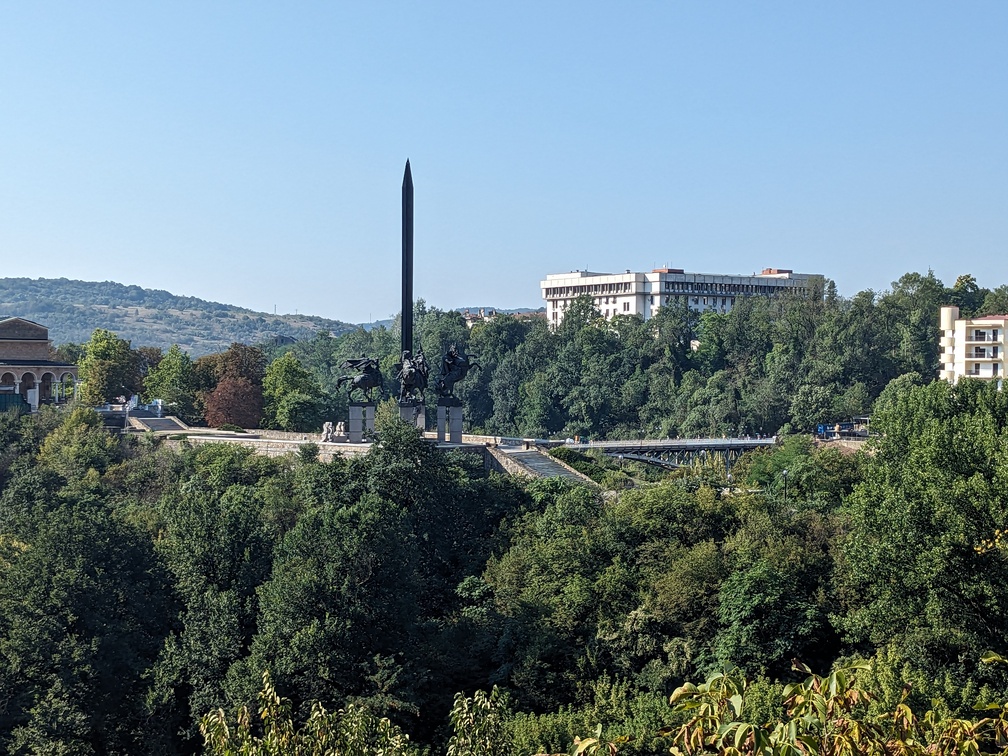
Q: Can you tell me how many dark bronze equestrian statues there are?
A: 3